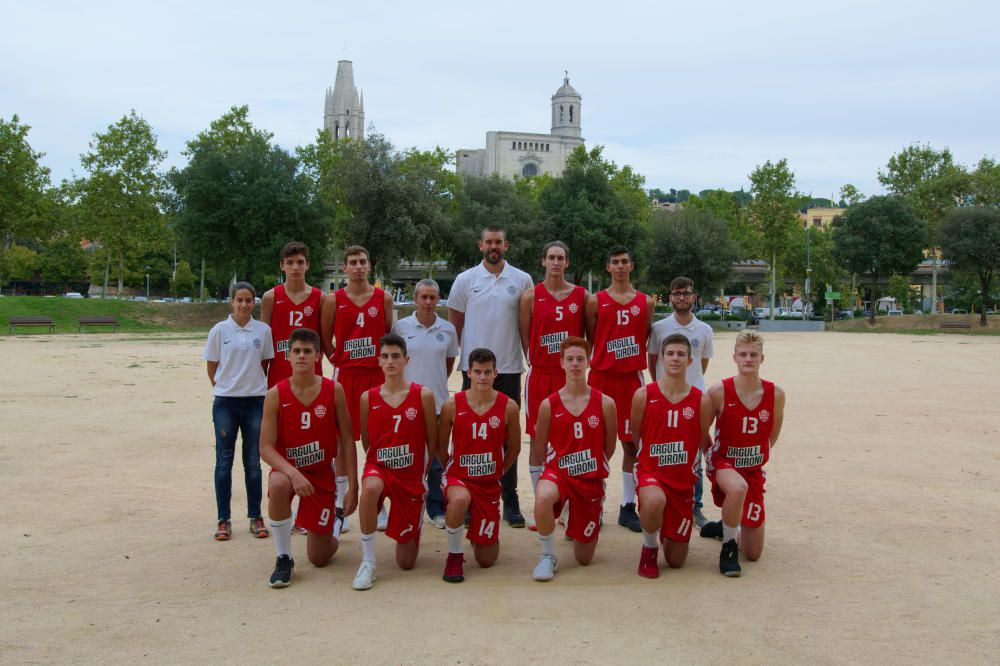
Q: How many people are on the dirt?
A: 14